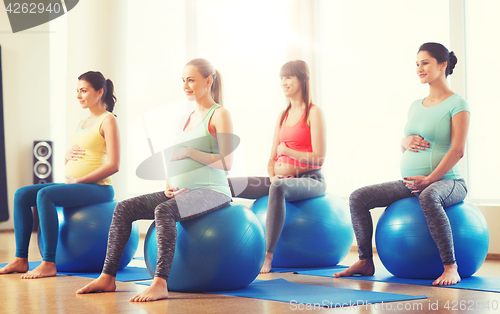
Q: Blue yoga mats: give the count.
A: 4